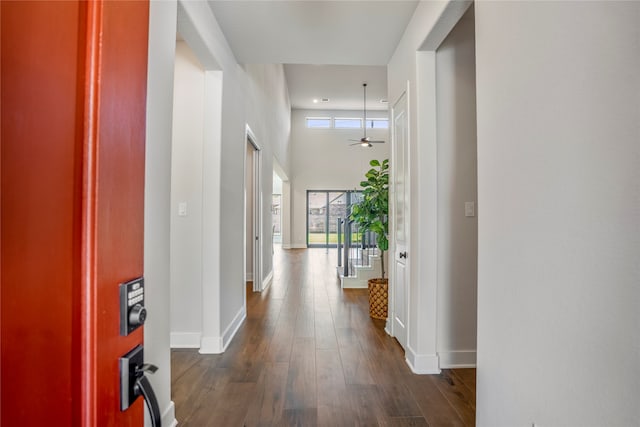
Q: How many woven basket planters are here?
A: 1